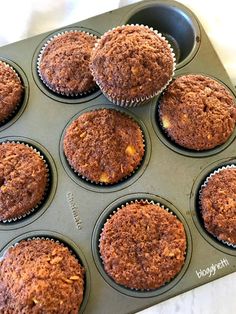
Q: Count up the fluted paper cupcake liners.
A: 9